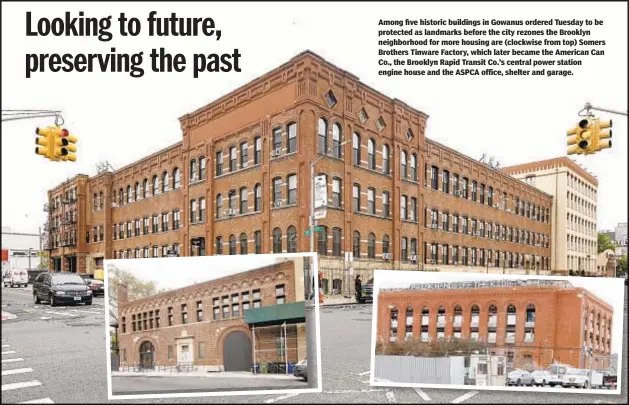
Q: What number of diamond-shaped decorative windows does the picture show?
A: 4